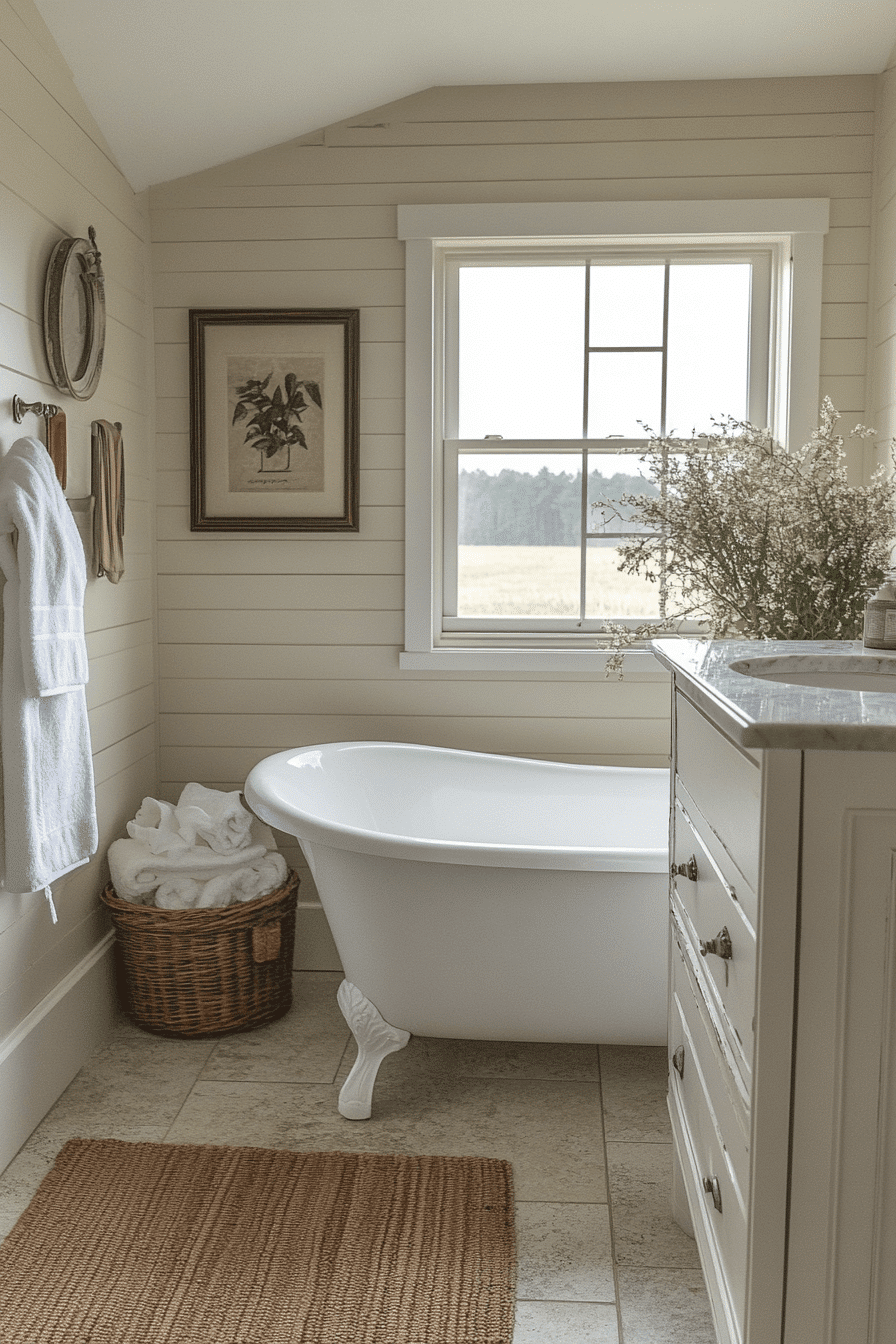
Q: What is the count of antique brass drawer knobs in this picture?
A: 4